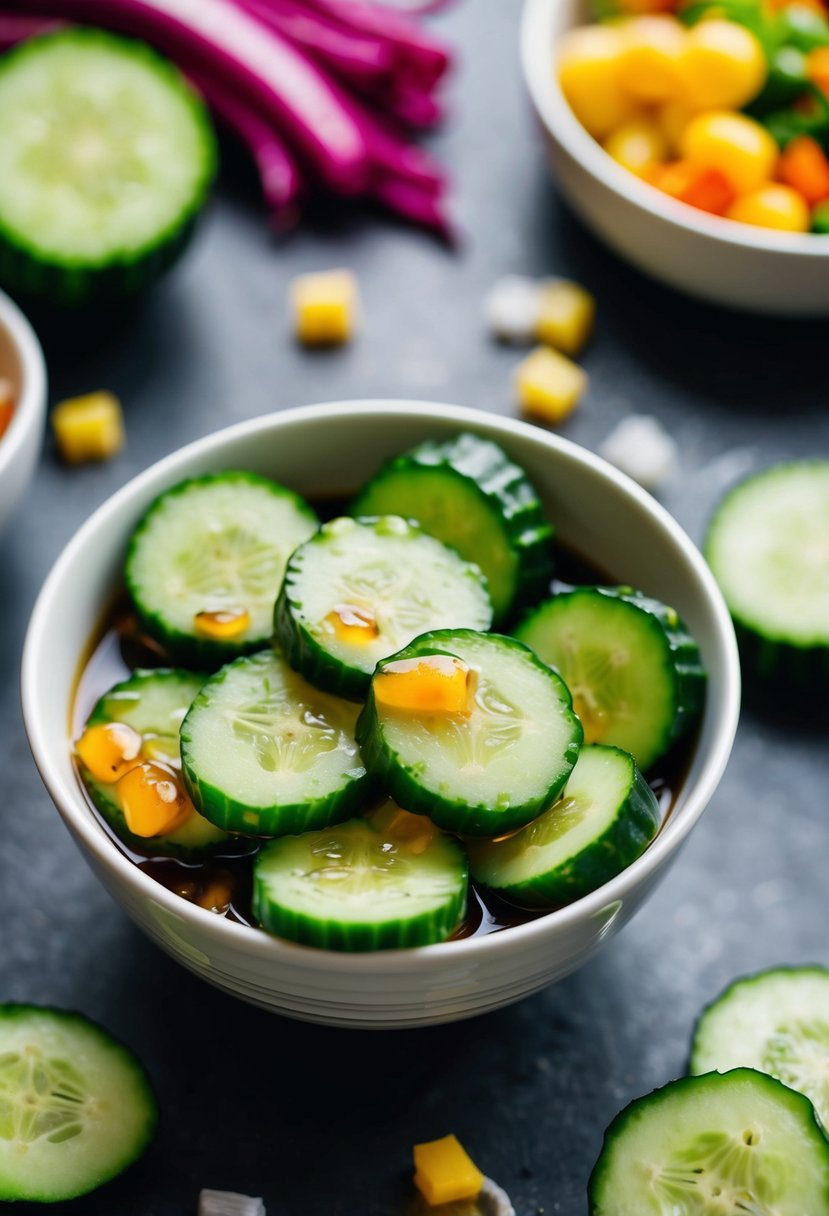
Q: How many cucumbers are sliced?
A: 14